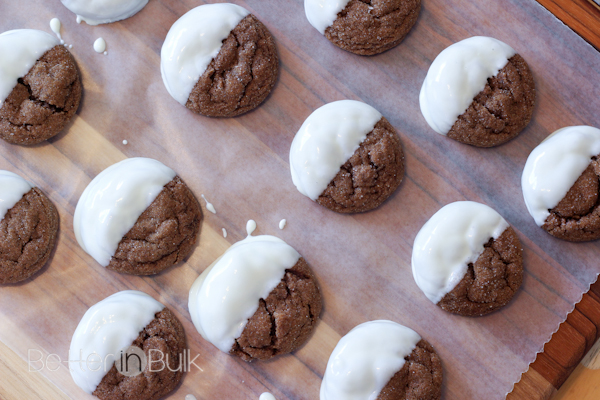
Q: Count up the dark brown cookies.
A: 12